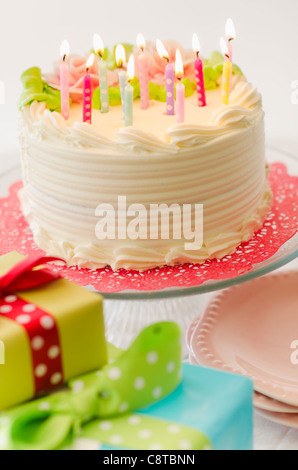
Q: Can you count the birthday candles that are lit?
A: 11